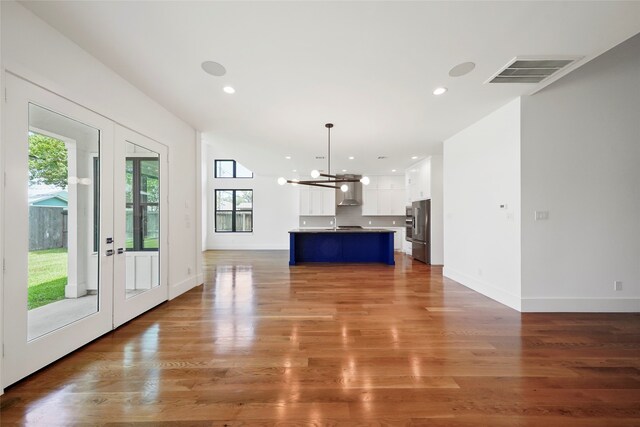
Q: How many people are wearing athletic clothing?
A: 0